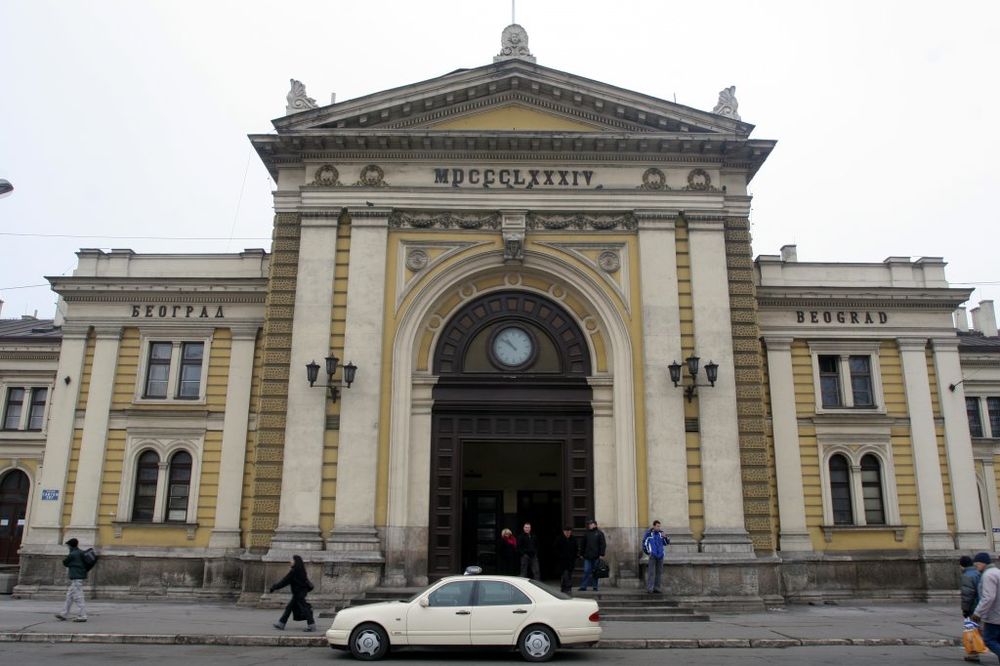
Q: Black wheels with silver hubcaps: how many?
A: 2